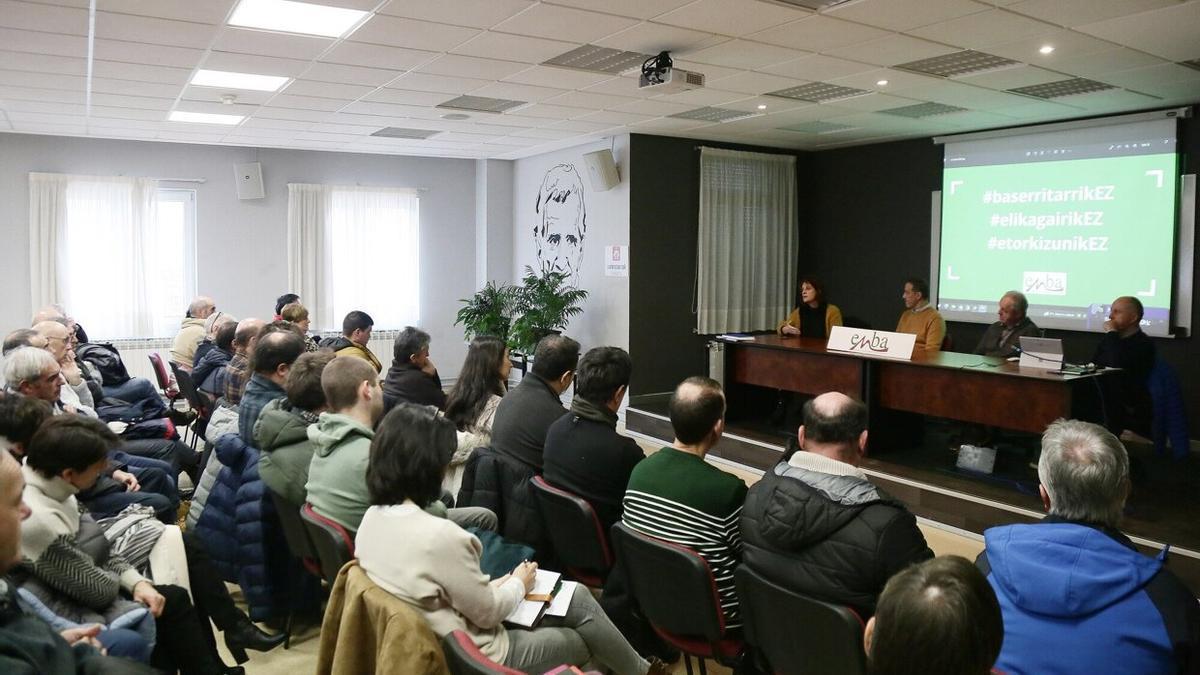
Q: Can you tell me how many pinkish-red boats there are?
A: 0